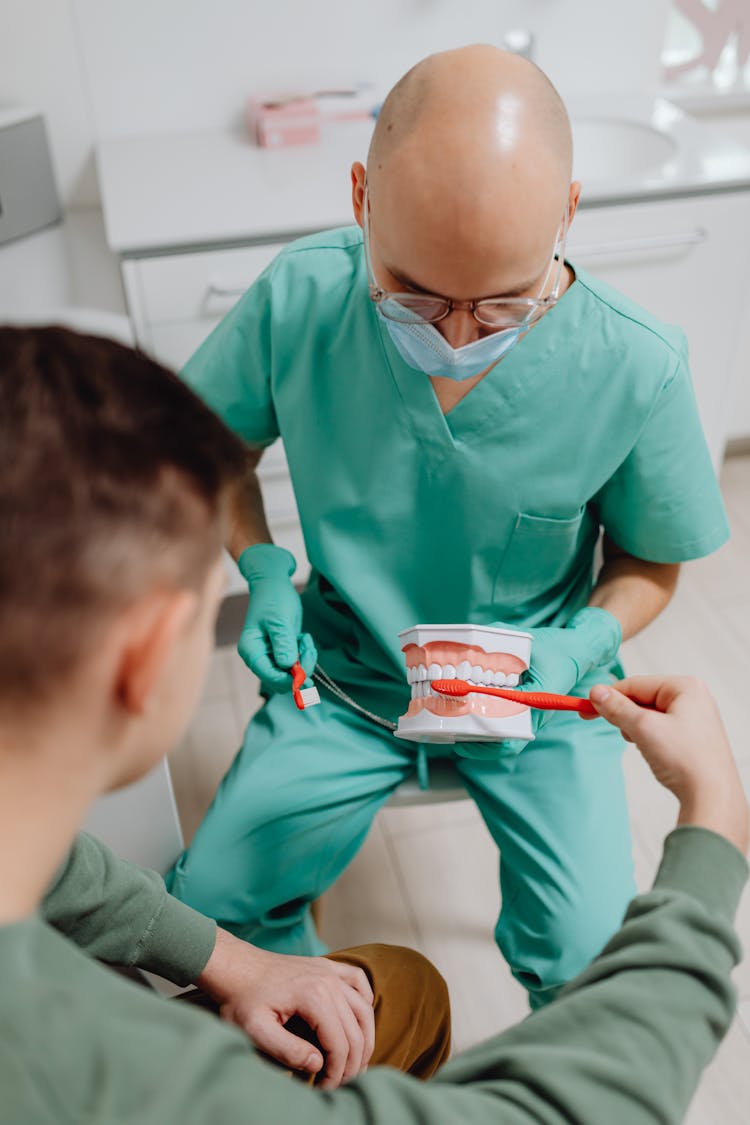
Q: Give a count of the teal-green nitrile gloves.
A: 2